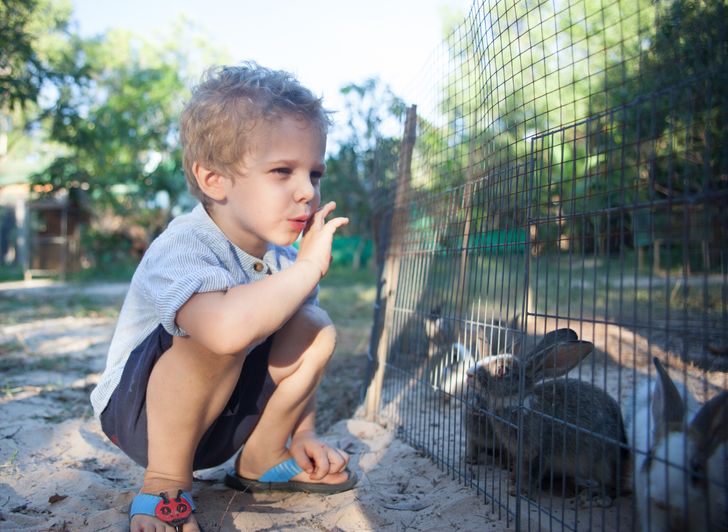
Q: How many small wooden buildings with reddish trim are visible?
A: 1